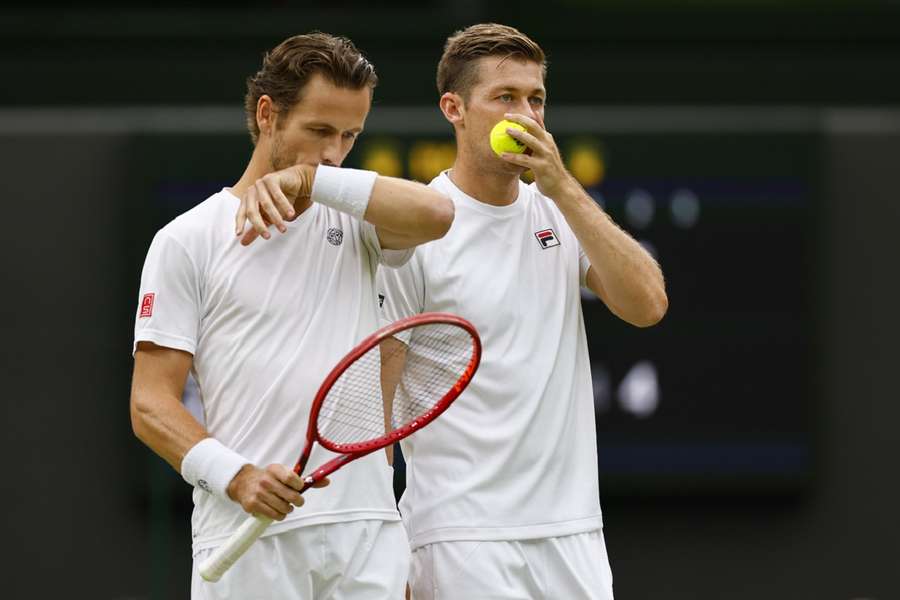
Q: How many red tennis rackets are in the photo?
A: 1